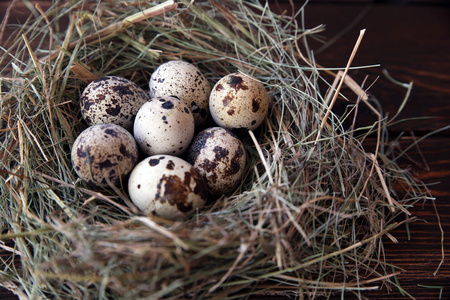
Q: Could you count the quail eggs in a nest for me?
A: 7